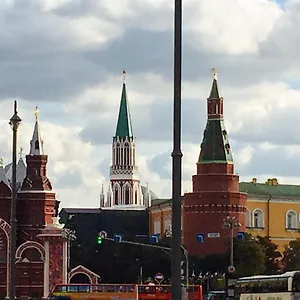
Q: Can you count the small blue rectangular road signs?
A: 4